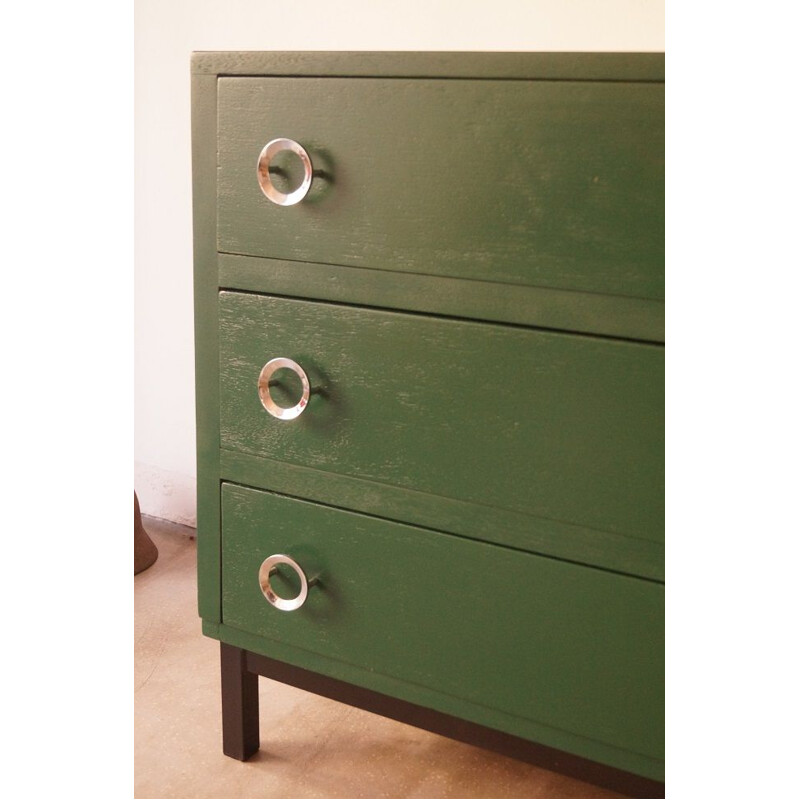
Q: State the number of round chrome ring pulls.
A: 3